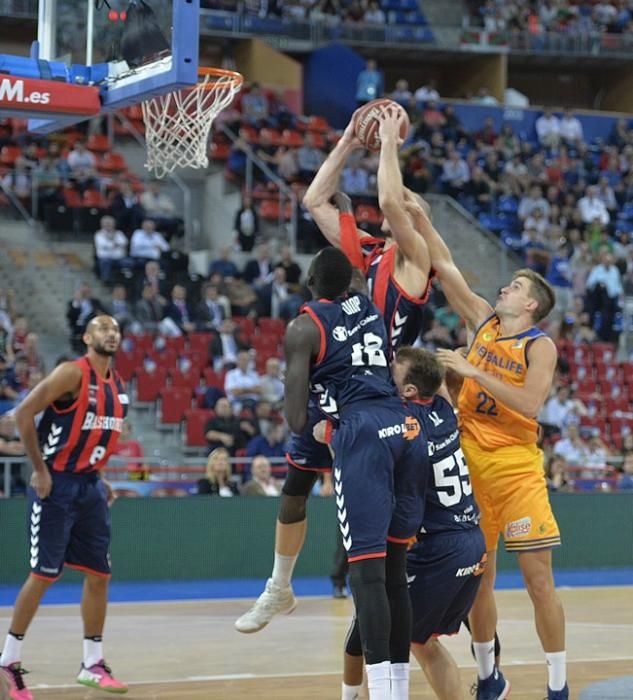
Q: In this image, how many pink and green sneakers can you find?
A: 2